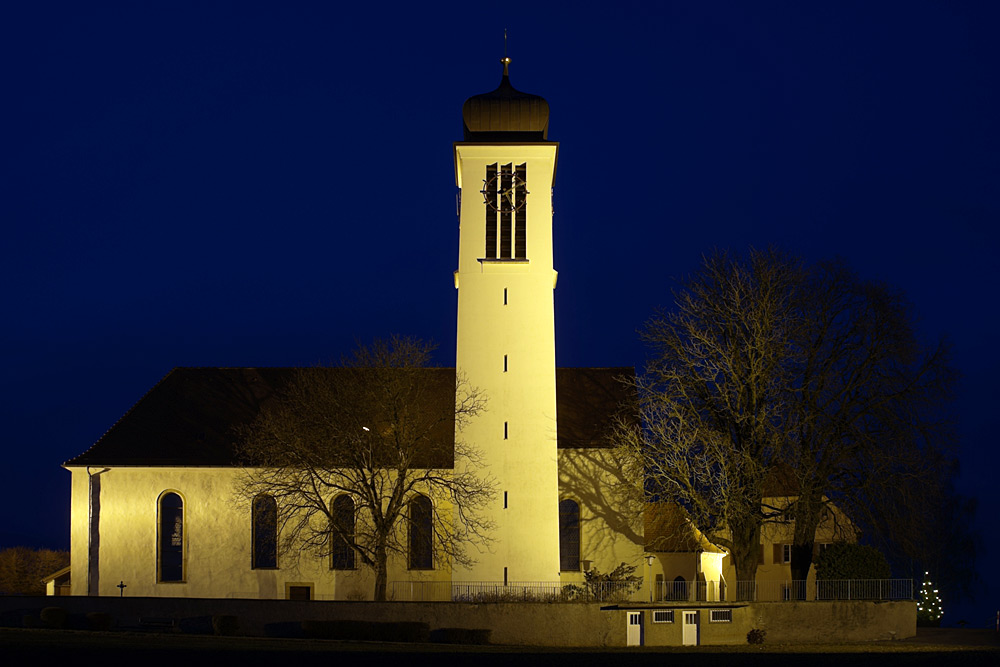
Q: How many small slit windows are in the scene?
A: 5